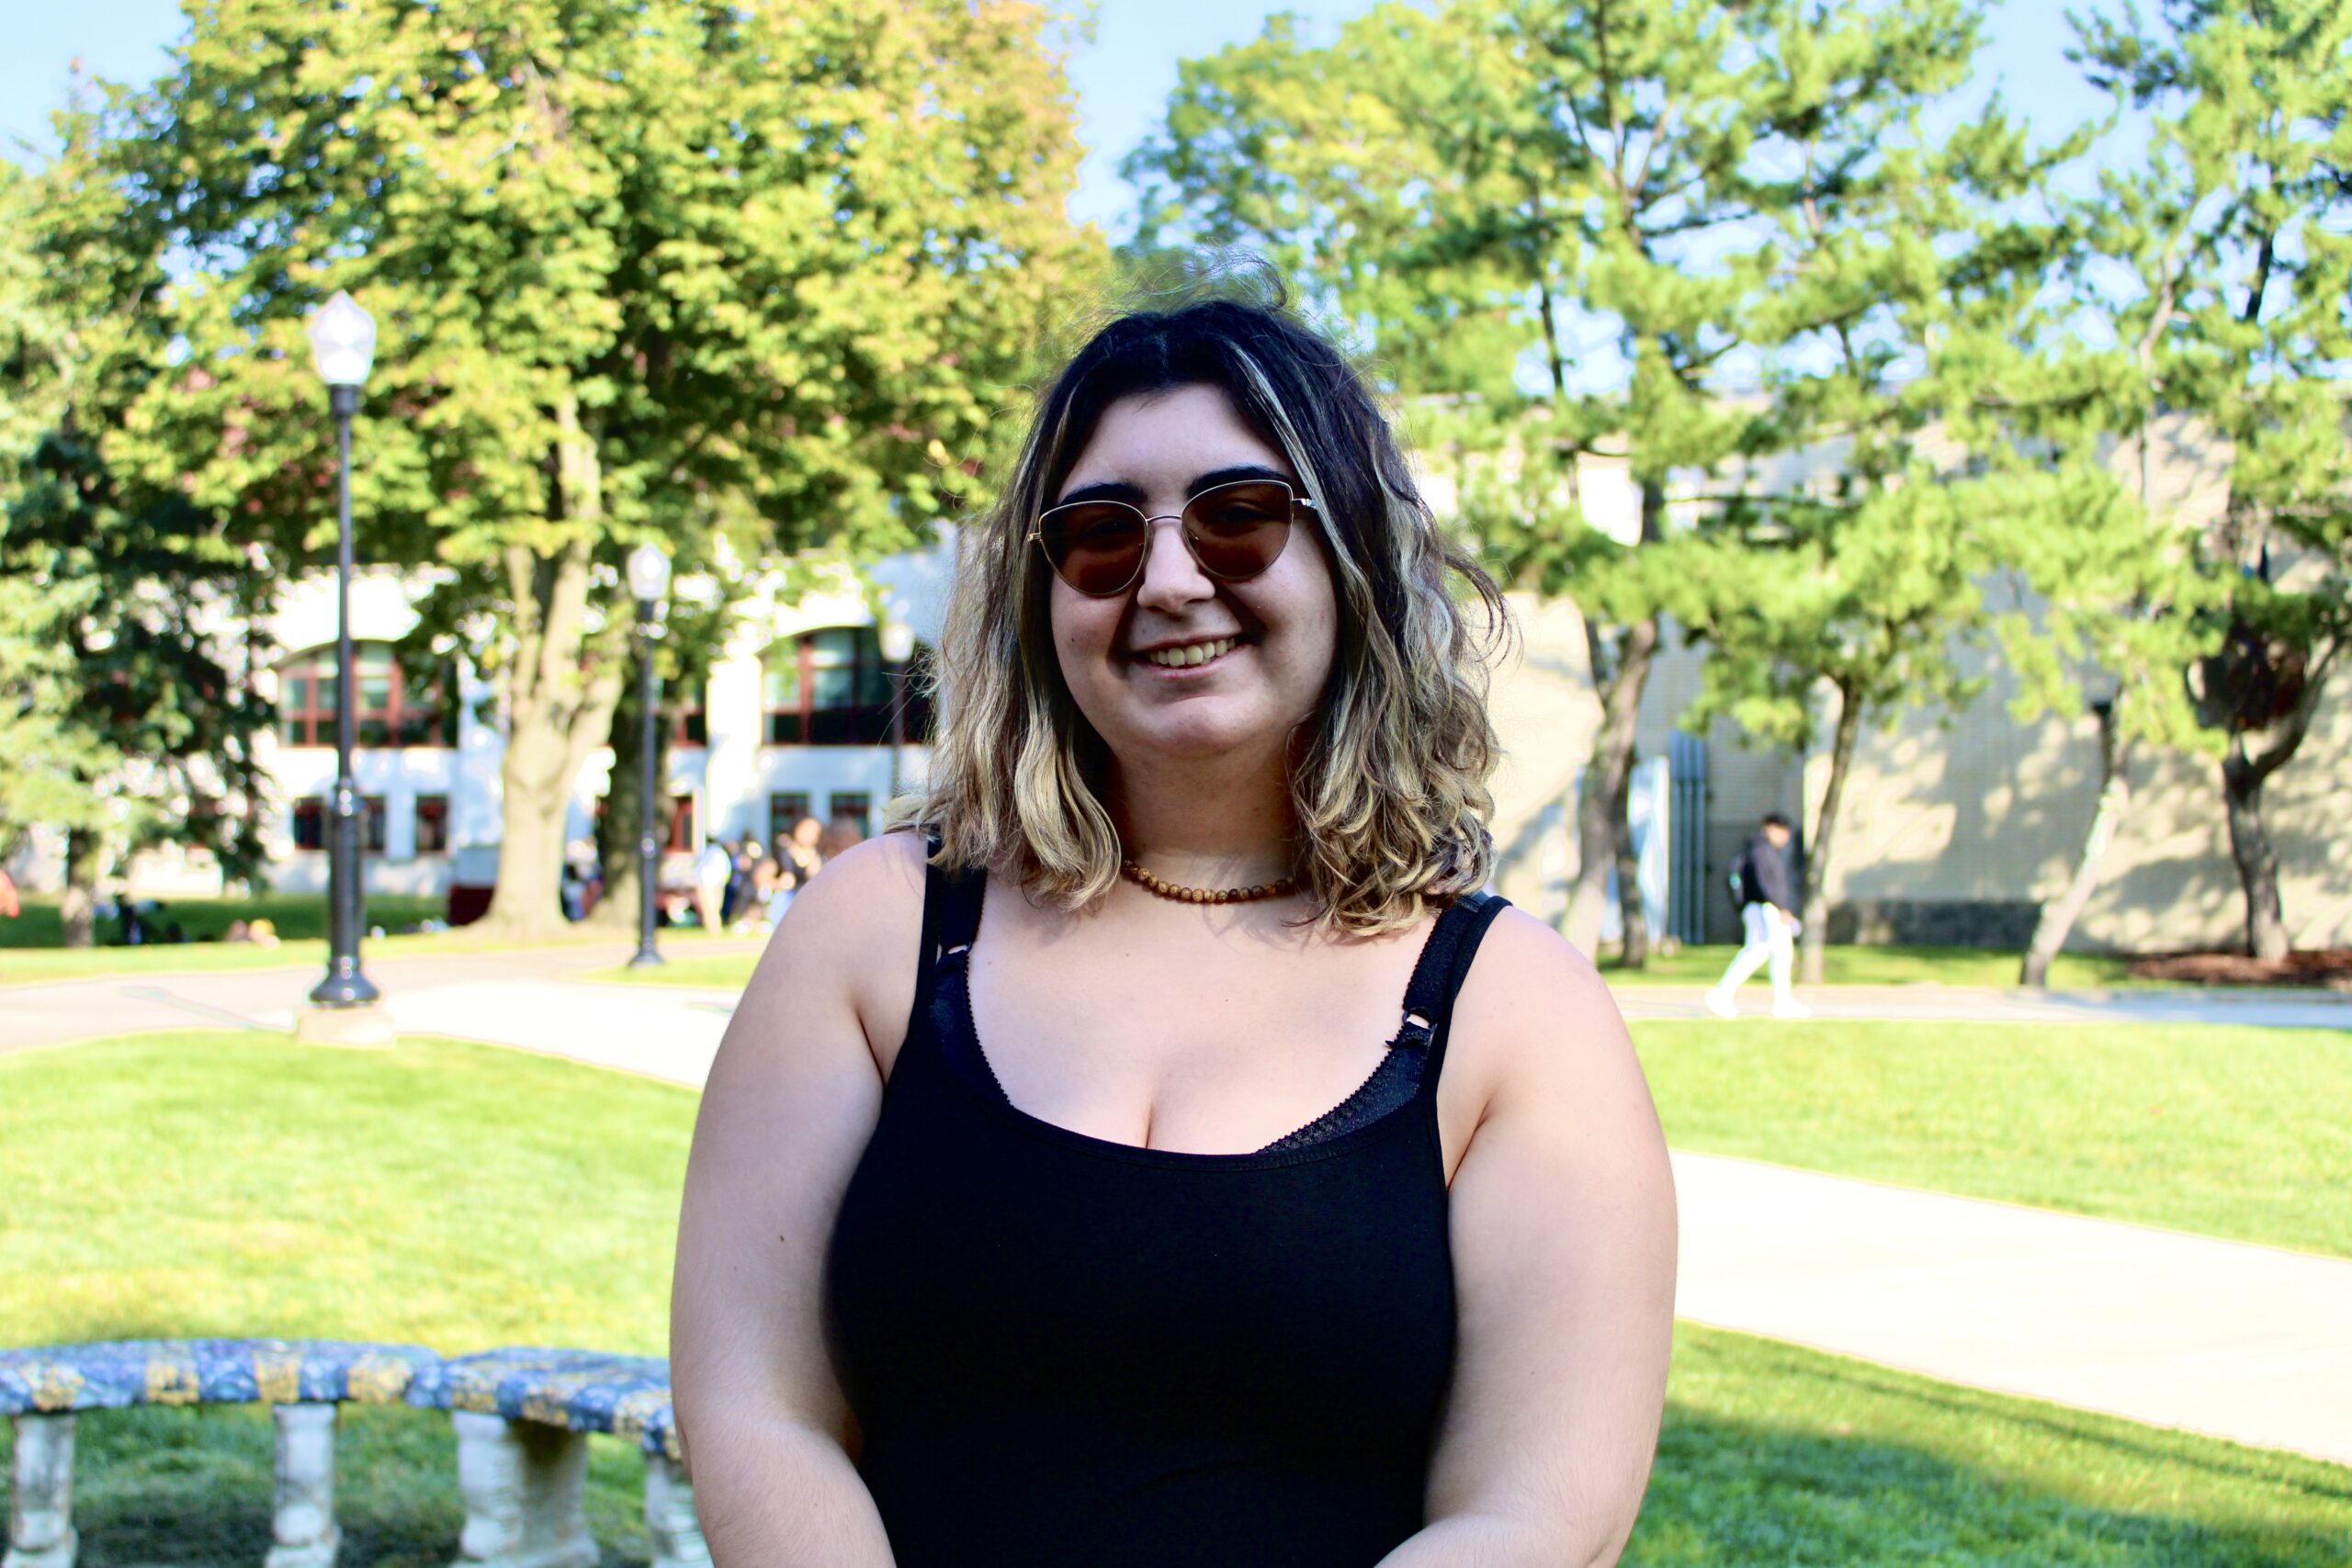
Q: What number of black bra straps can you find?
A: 2